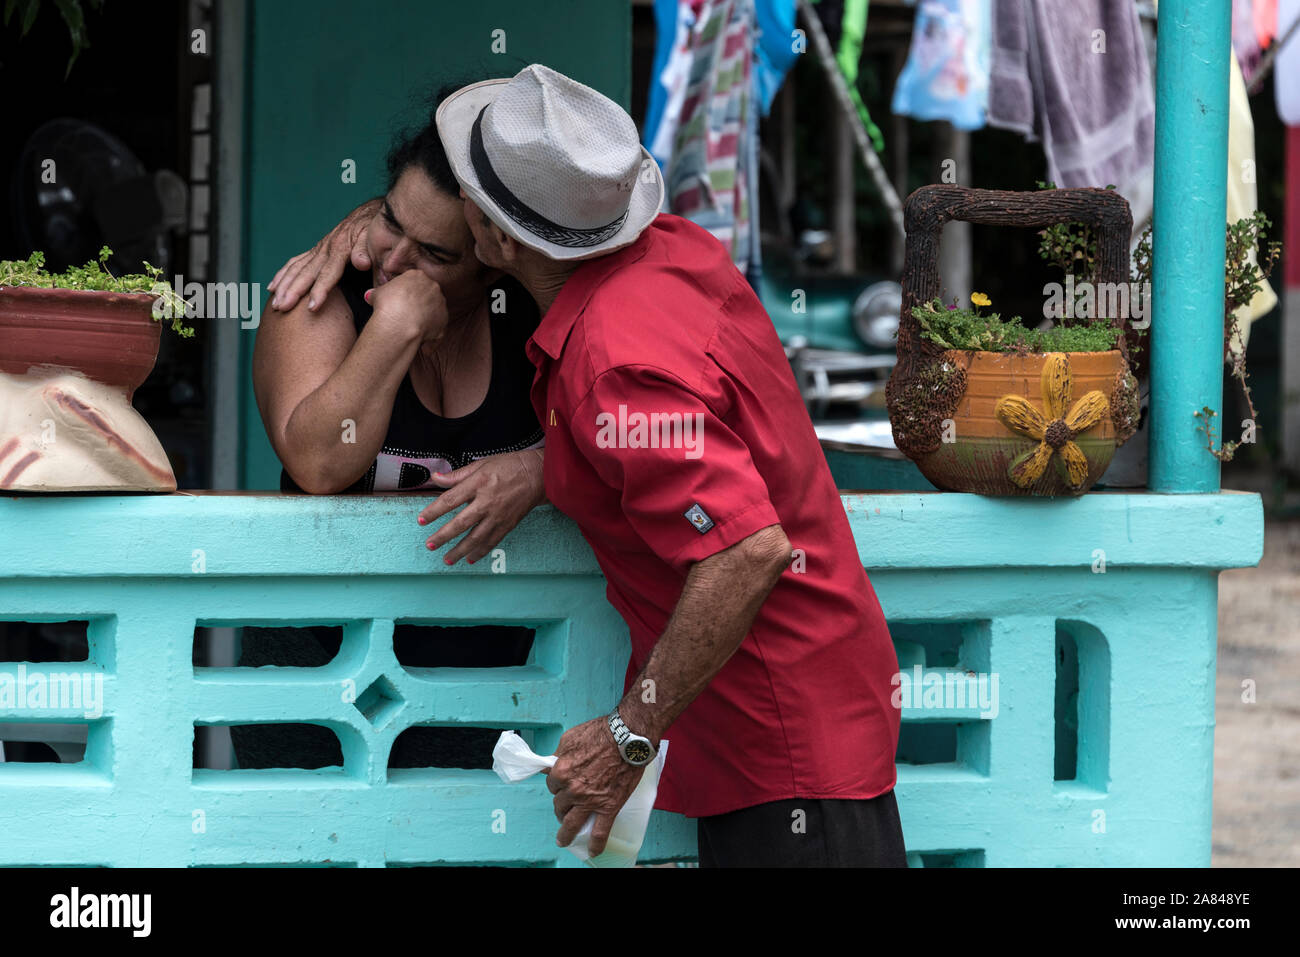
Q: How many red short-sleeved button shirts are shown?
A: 1